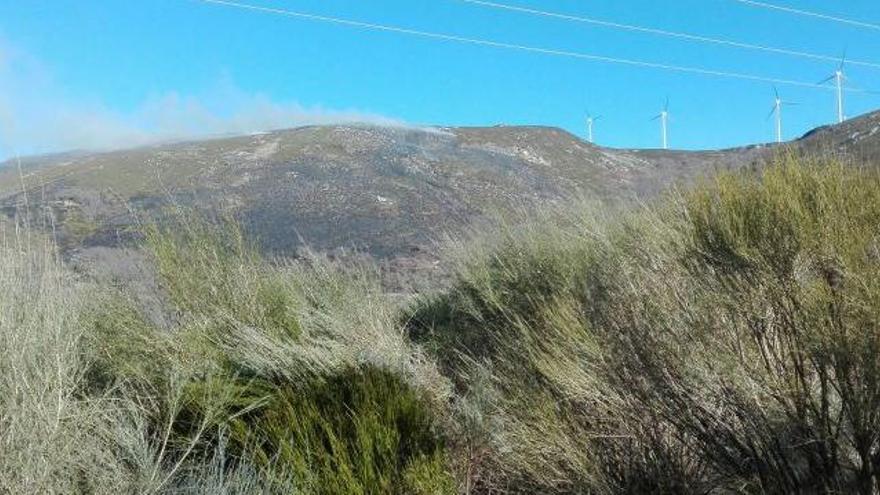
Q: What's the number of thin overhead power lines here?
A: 3